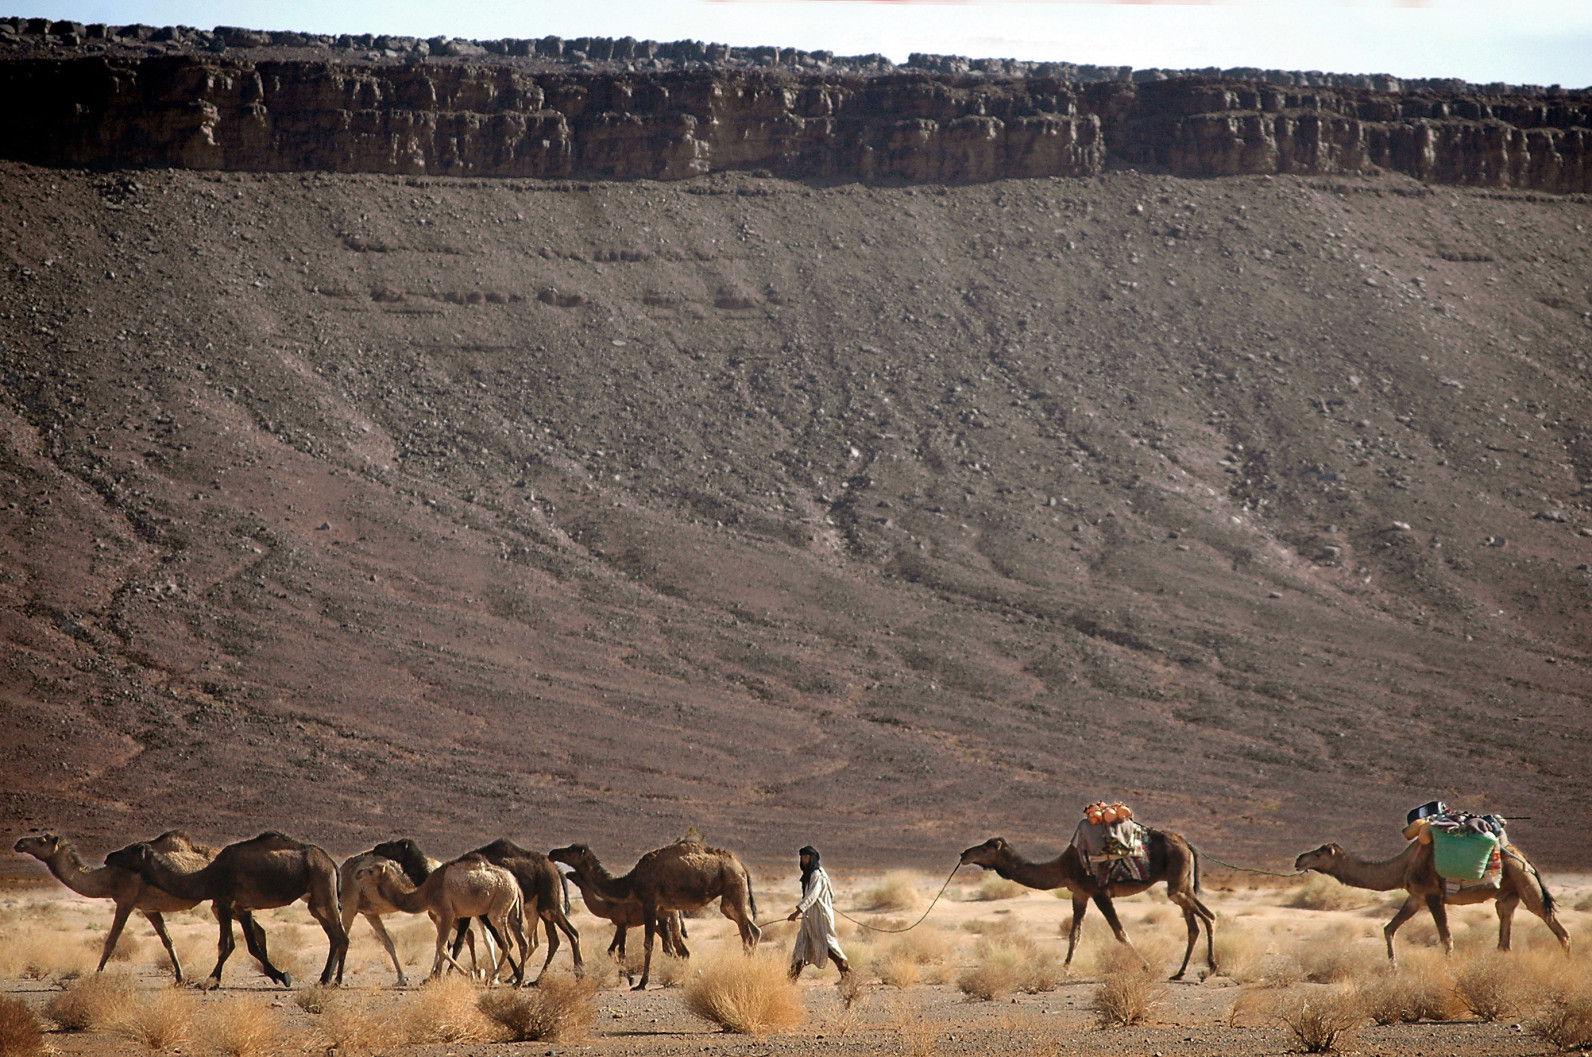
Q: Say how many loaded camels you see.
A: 2